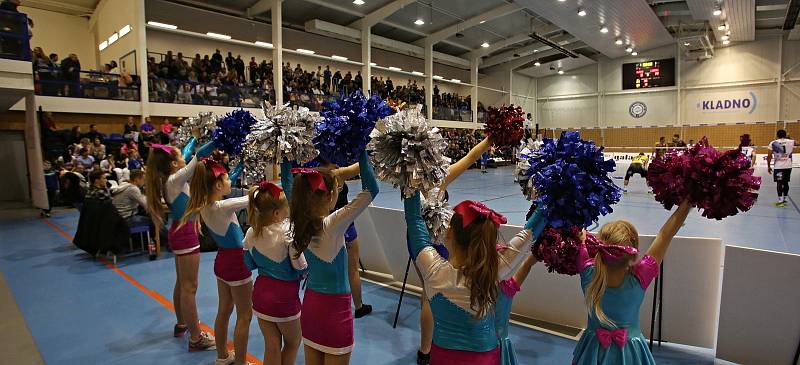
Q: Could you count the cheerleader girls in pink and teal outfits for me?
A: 7